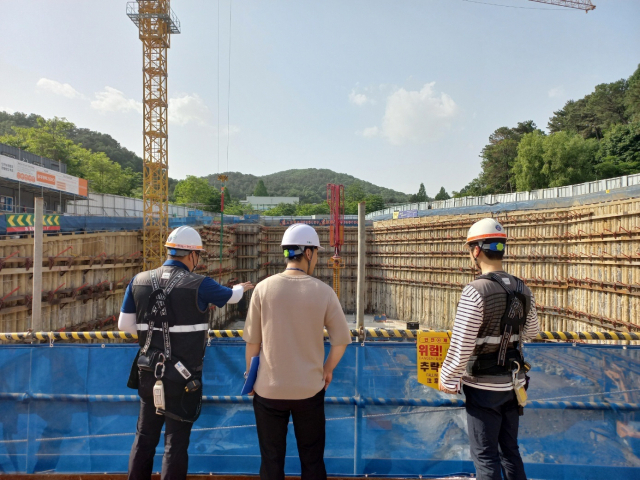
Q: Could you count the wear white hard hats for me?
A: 3